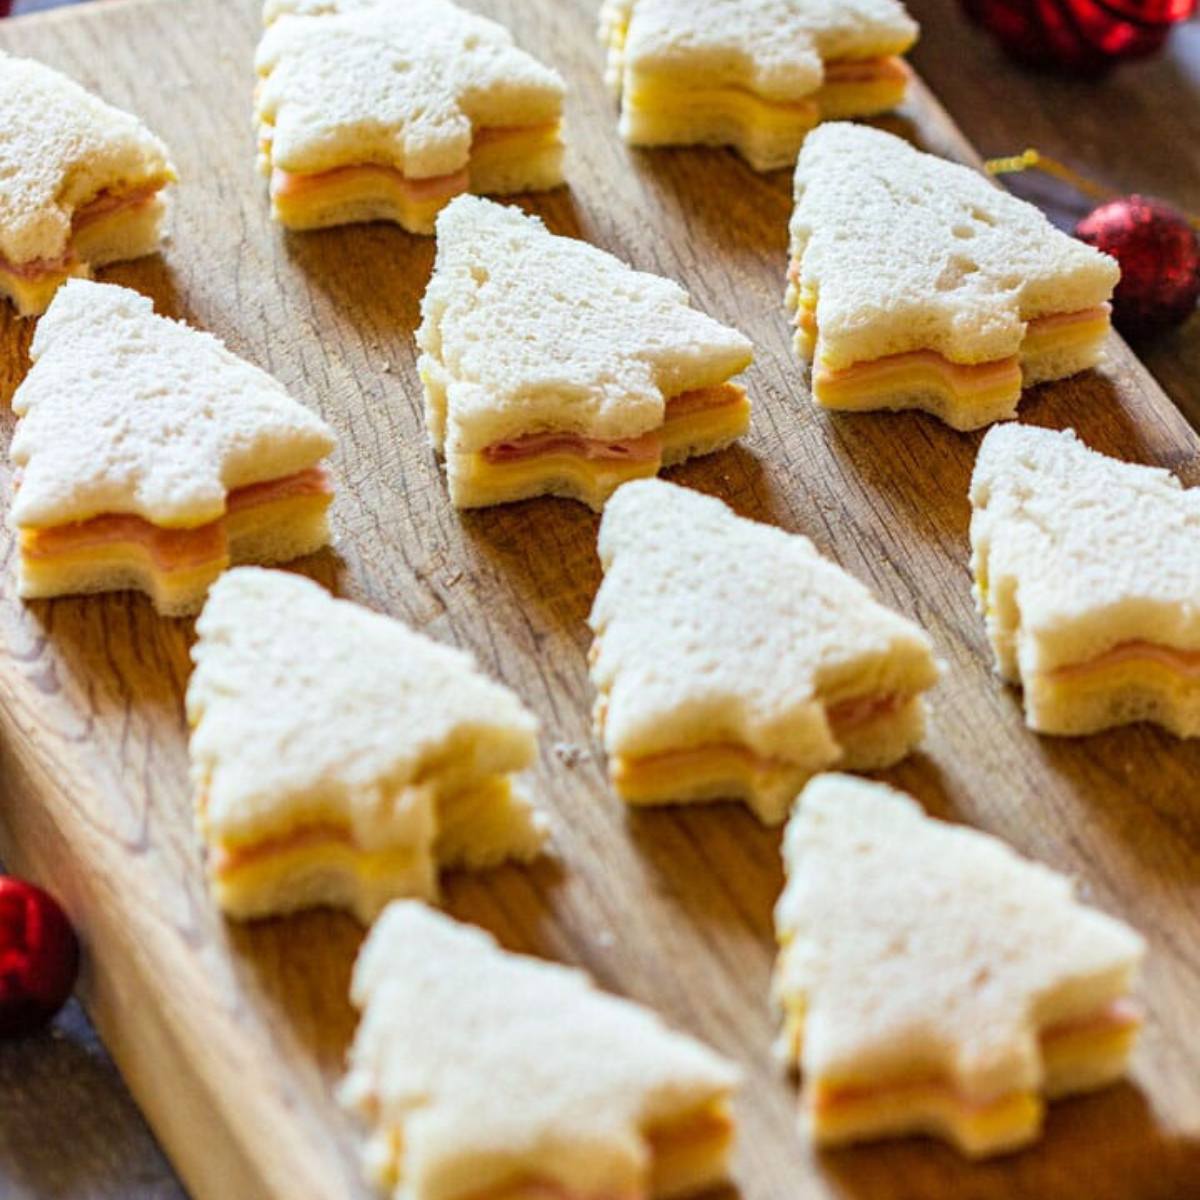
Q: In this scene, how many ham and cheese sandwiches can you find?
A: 11